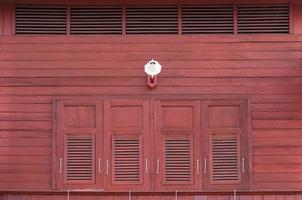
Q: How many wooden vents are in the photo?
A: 9